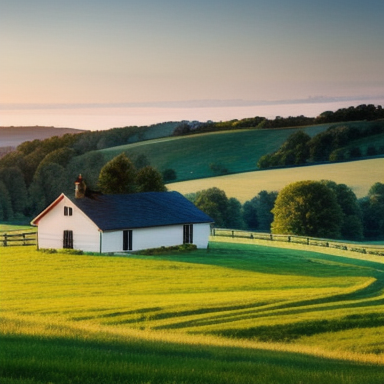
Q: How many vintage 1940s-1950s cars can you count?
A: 0